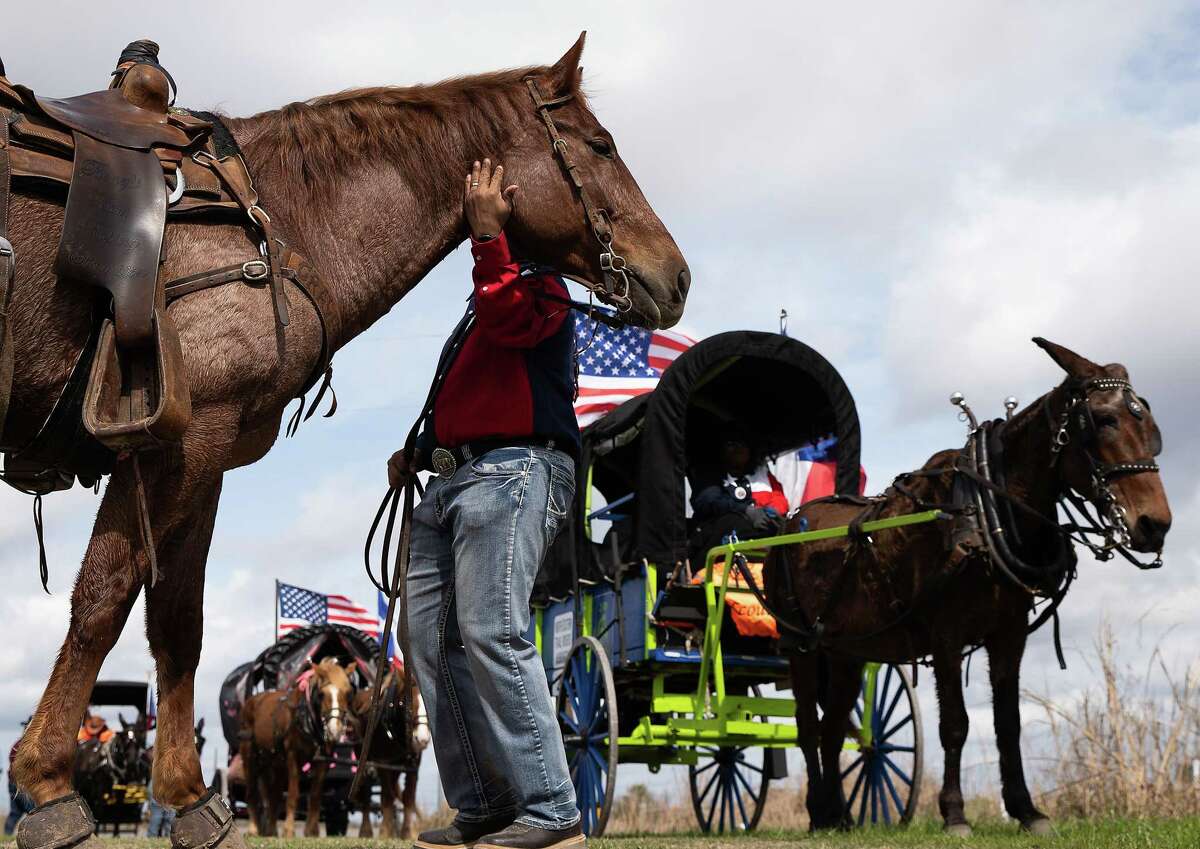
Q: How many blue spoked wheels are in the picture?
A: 3